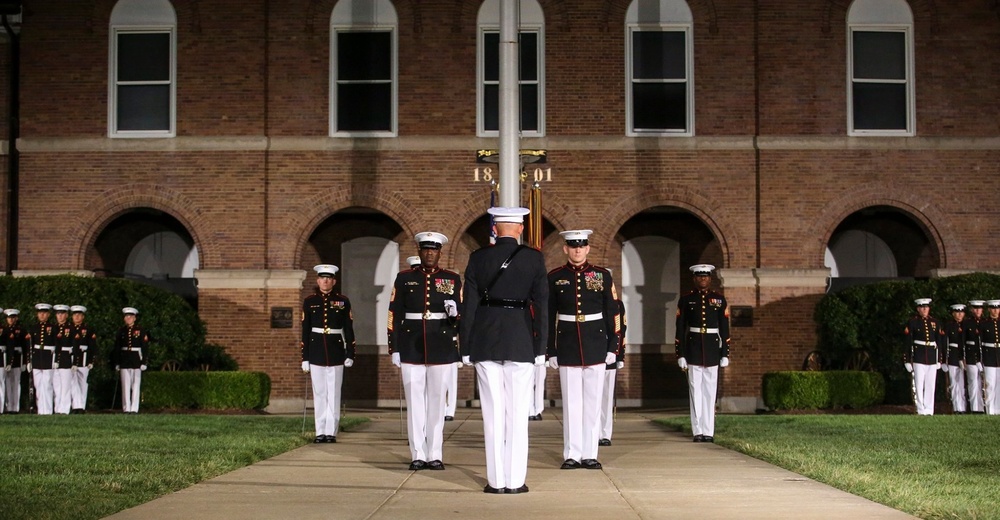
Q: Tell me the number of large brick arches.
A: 5